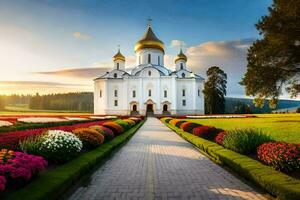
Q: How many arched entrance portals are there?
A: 3